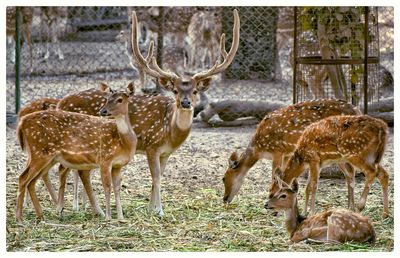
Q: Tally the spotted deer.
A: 6